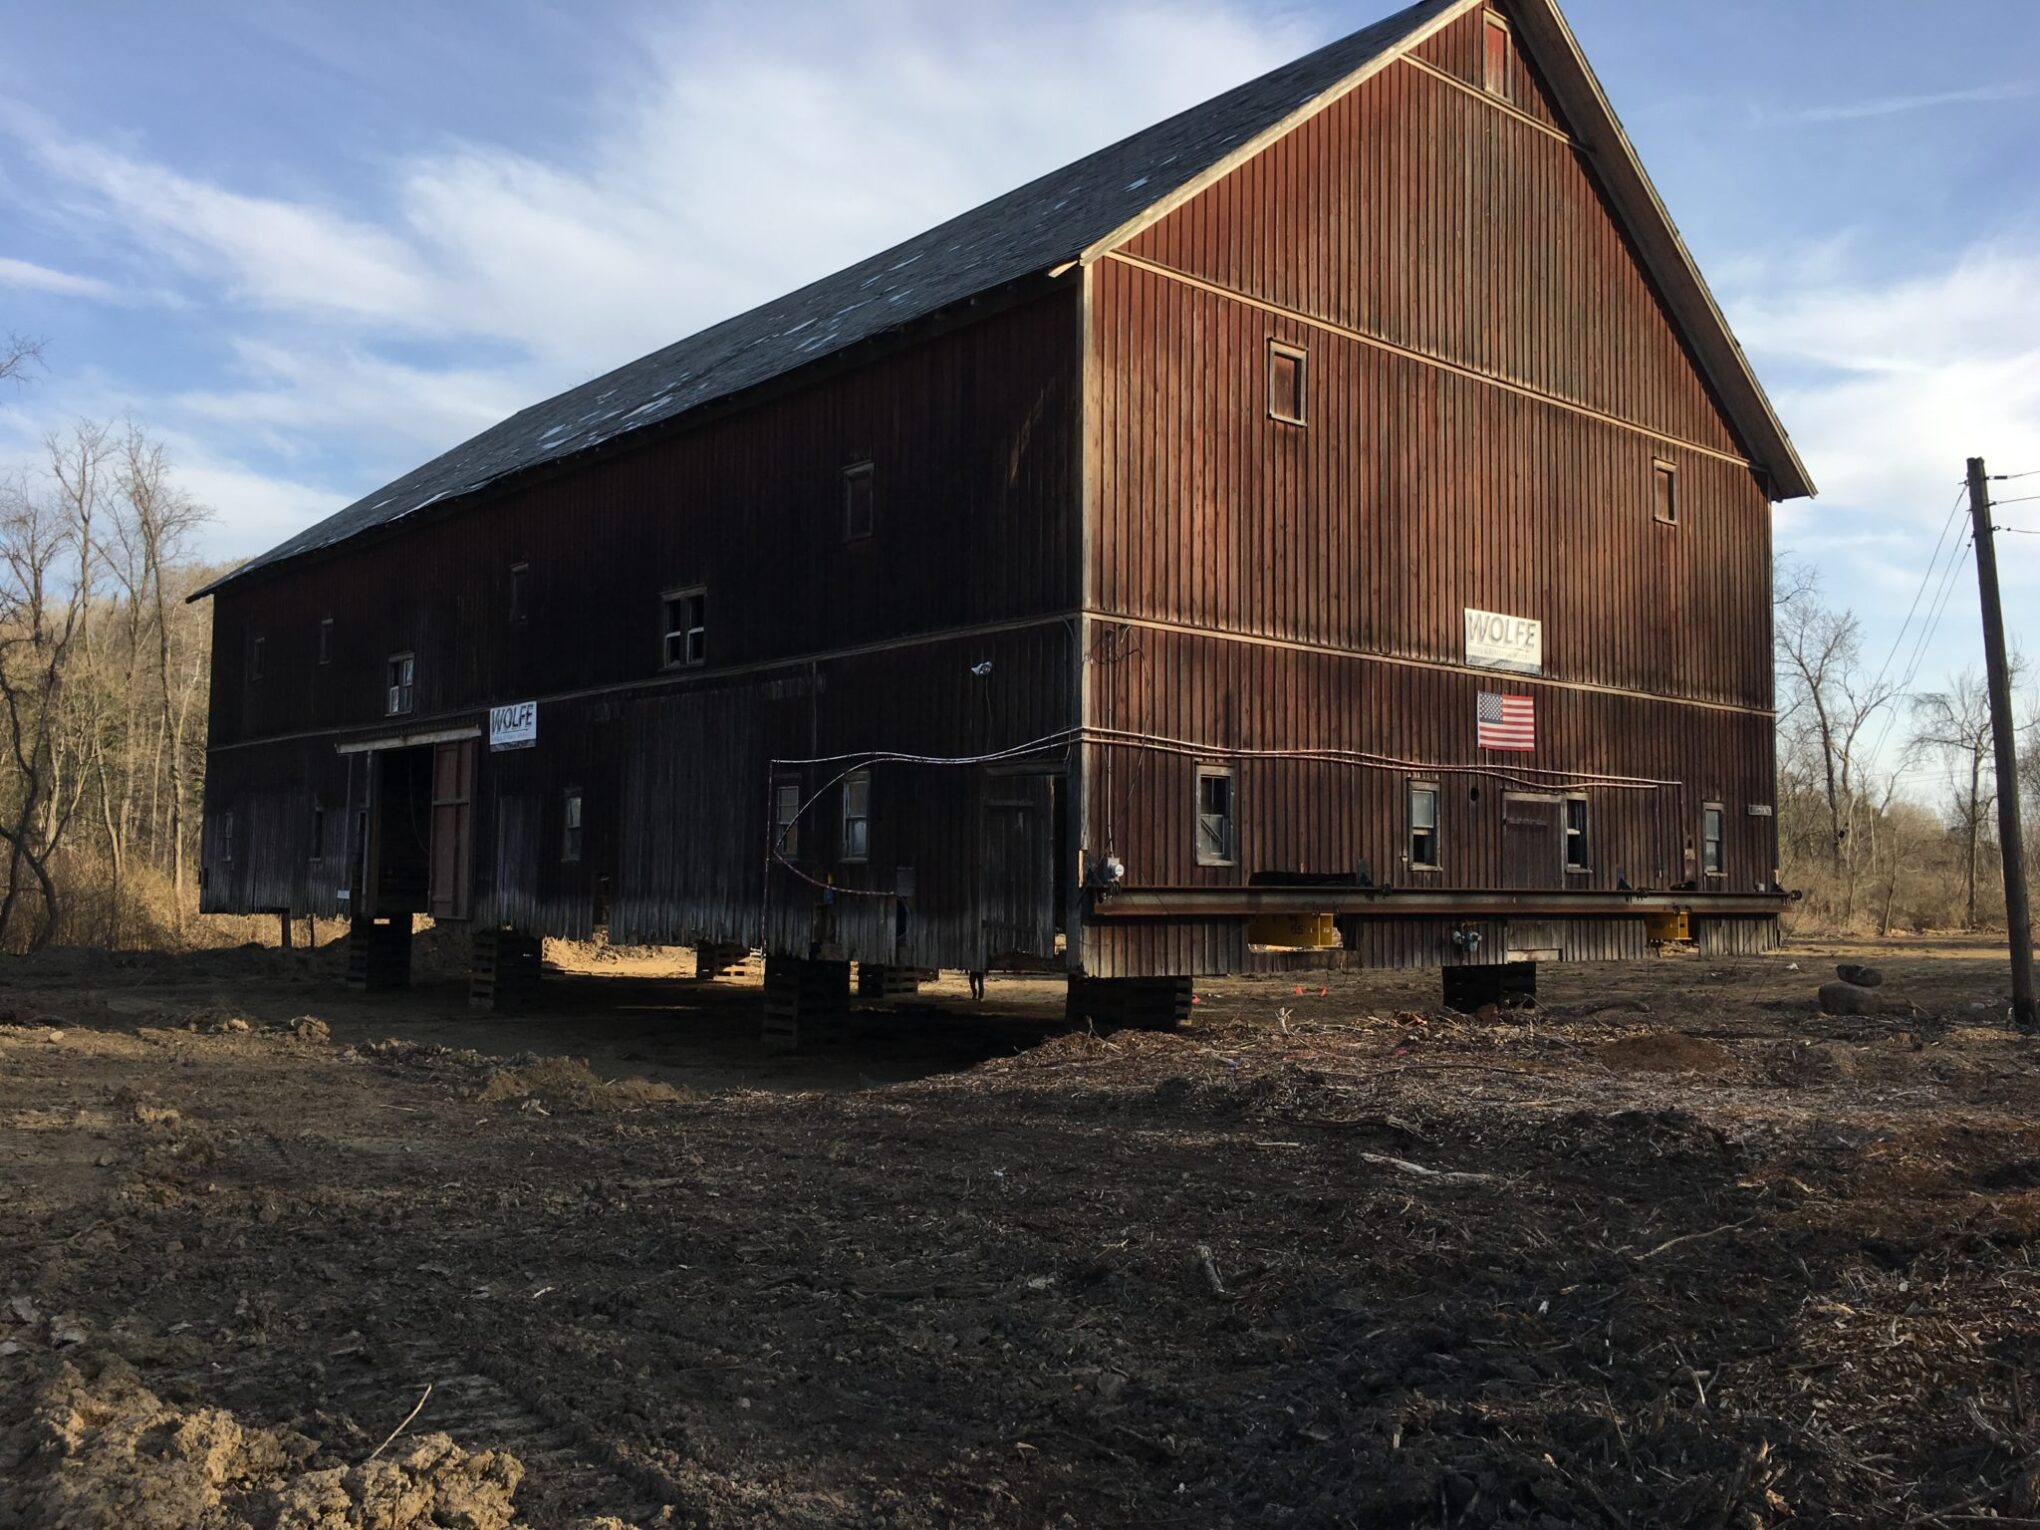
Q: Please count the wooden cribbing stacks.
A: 7